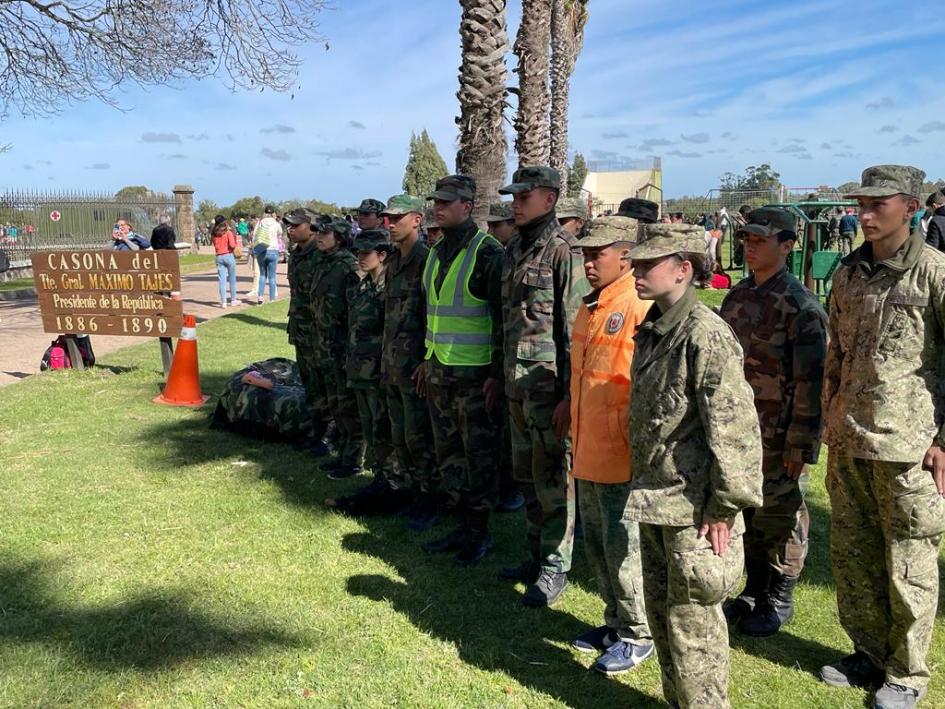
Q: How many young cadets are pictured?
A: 15